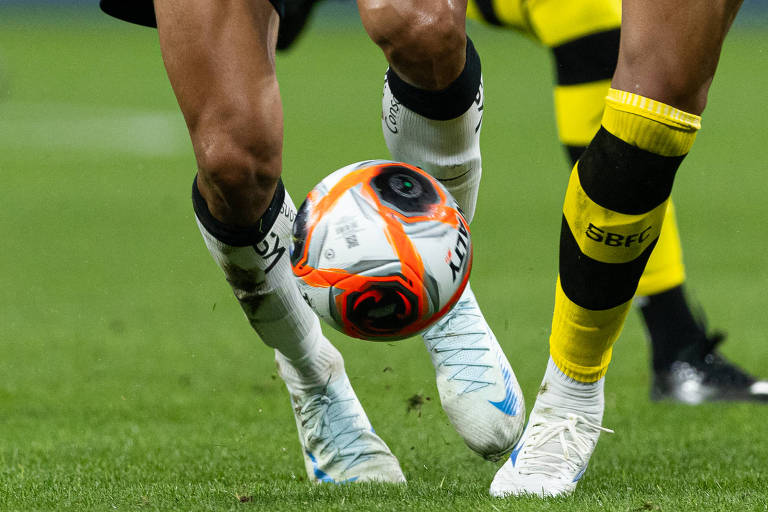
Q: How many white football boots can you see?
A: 3